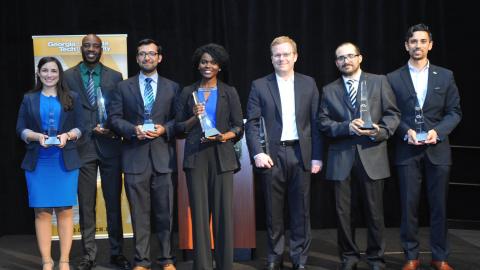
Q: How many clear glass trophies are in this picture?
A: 7